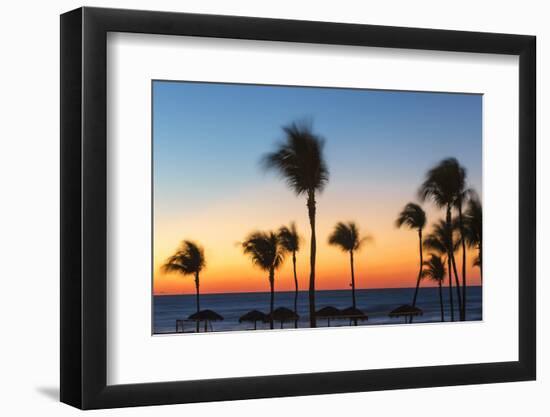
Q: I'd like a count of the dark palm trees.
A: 11